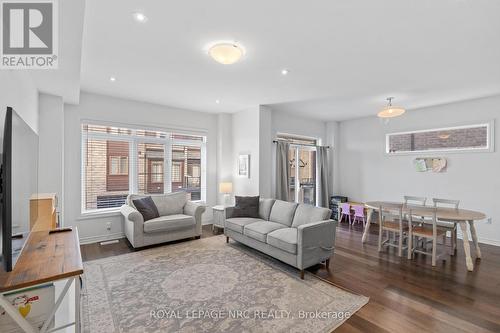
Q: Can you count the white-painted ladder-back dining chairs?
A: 4